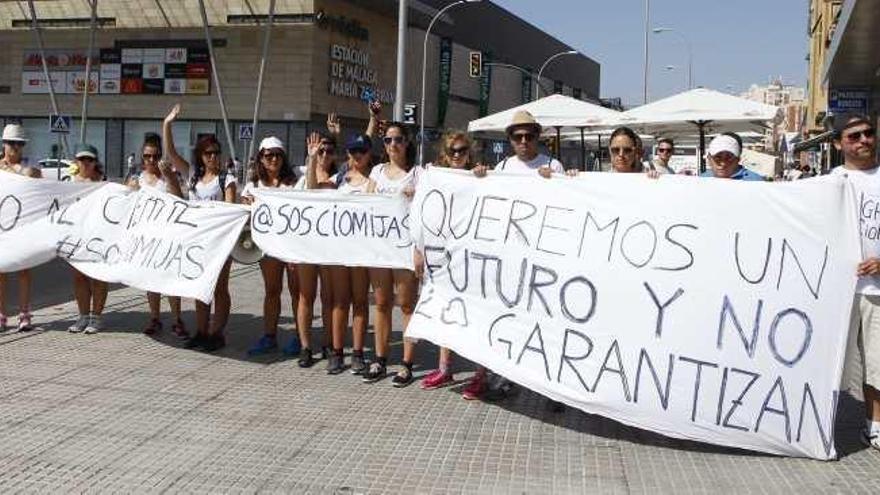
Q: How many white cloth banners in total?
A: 3